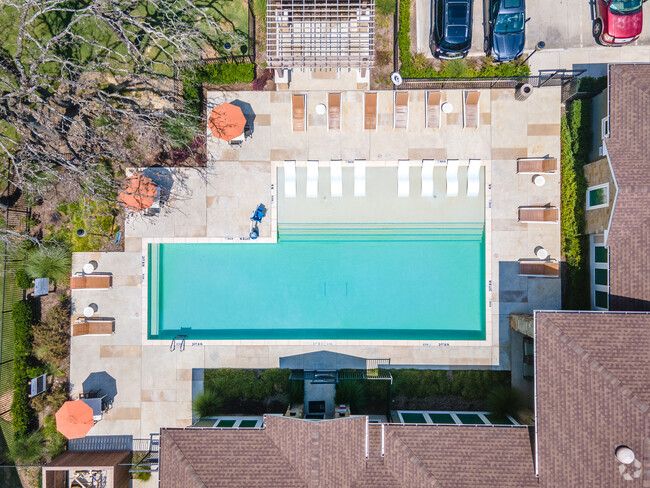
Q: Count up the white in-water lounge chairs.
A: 8